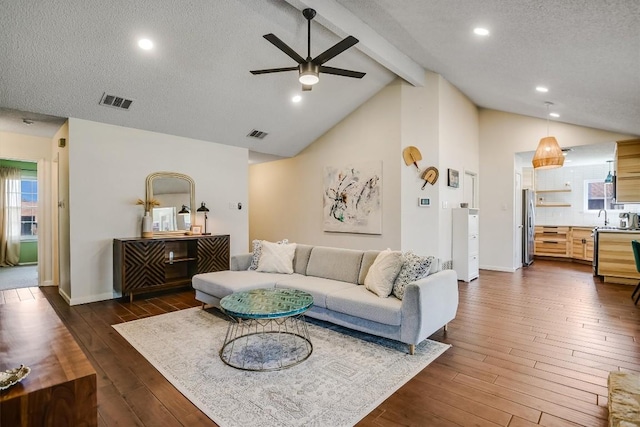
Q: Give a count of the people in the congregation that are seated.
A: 0